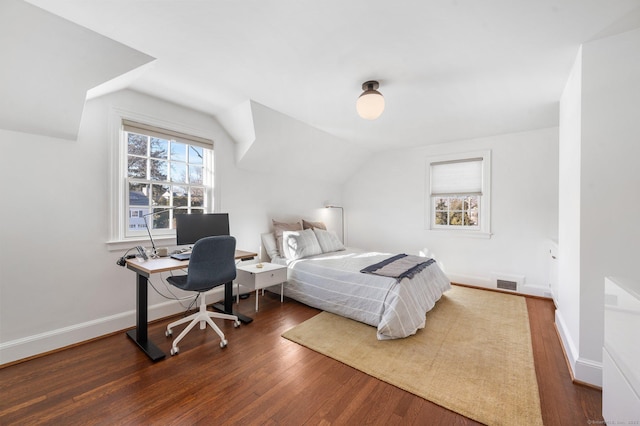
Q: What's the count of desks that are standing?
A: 1